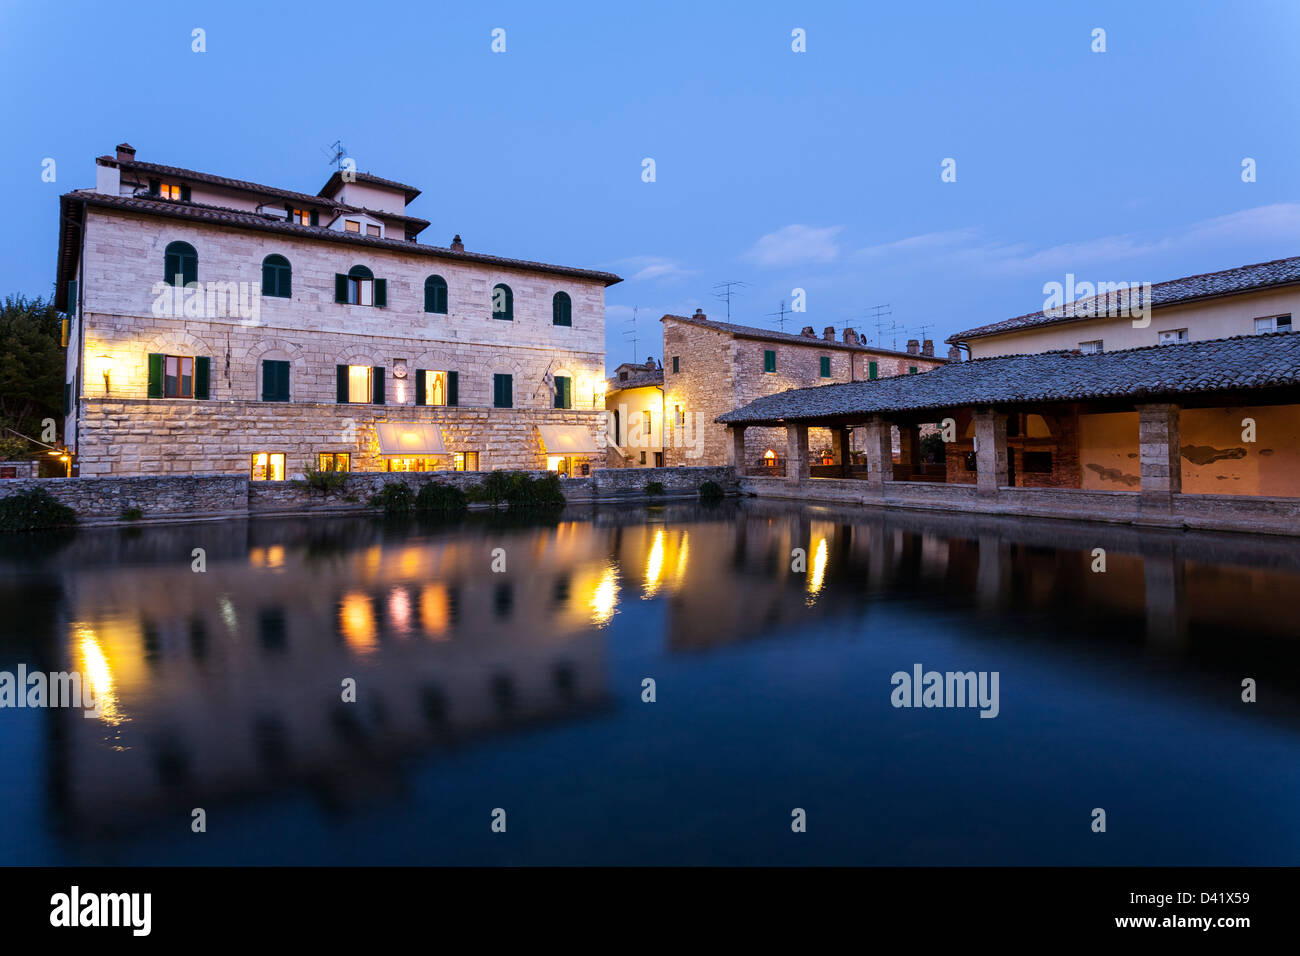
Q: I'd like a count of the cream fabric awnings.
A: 2